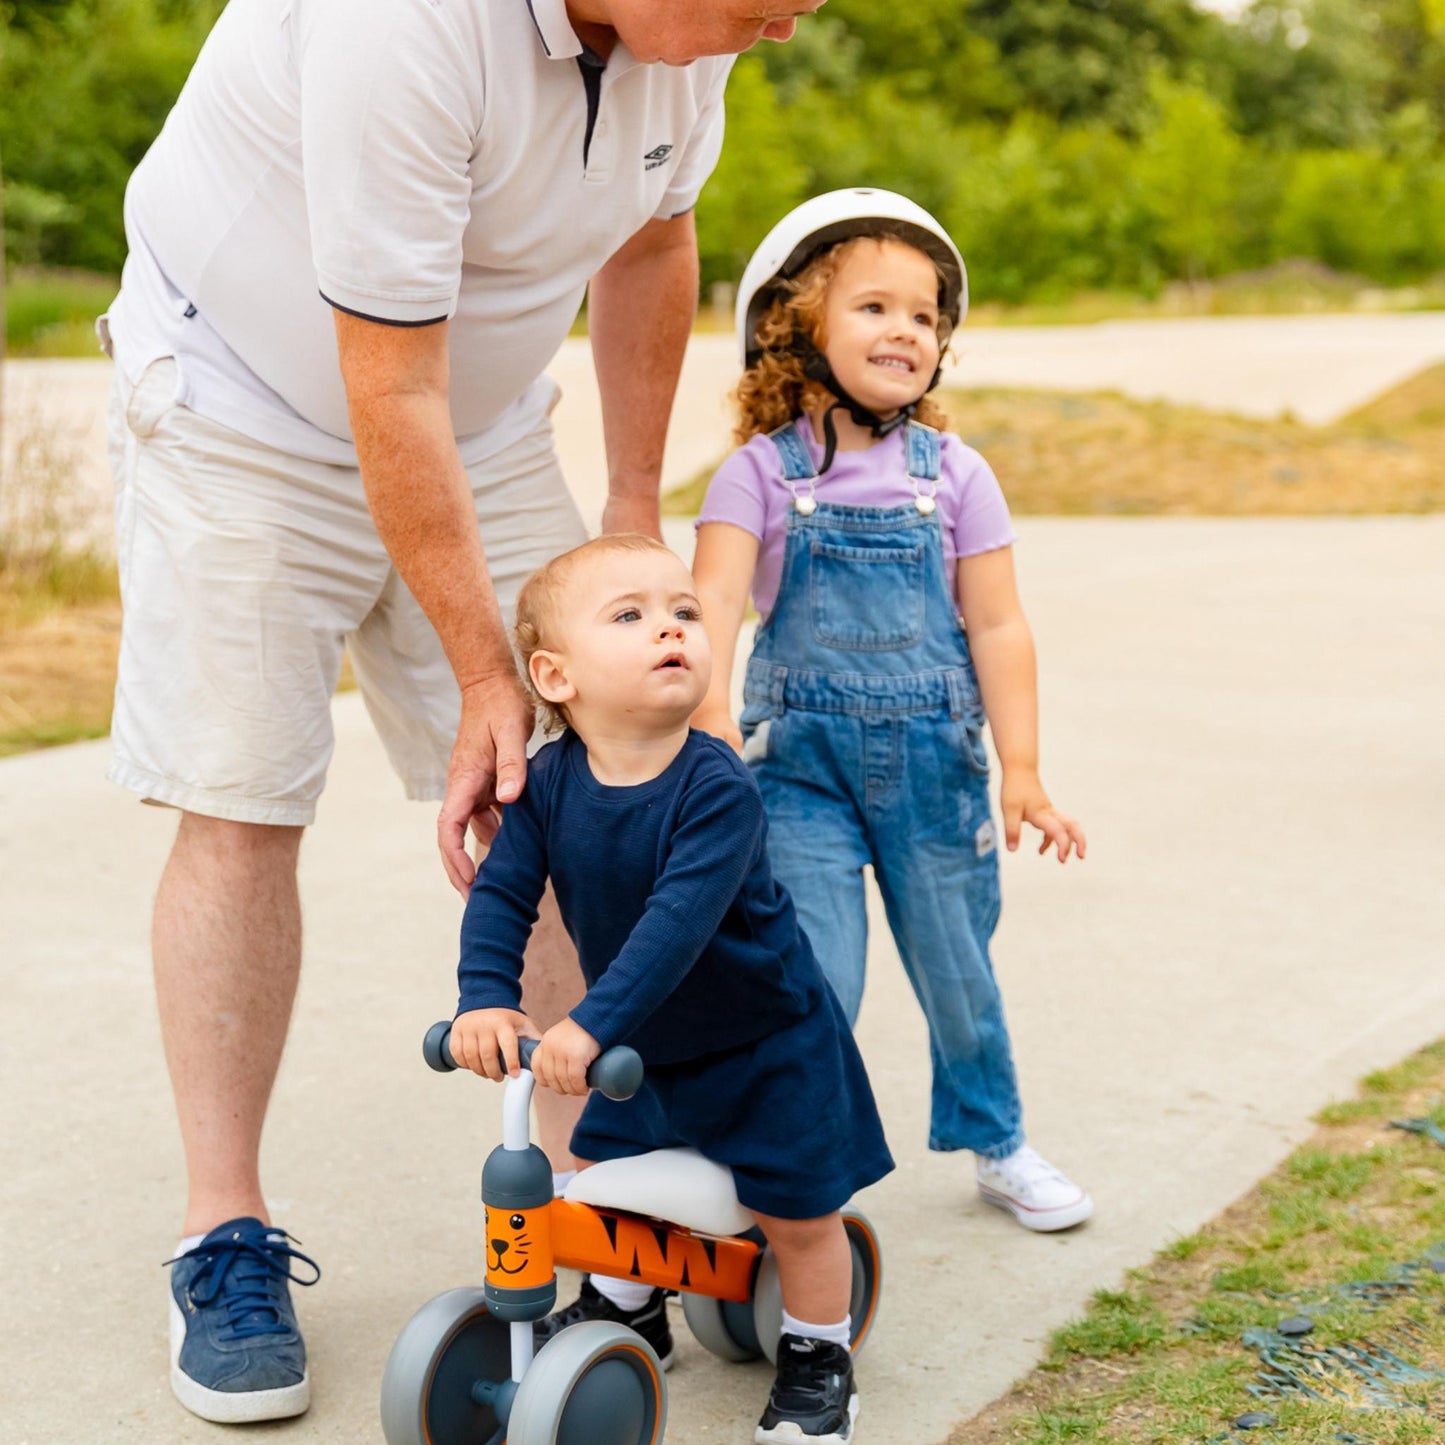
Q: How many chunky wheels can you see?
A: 4